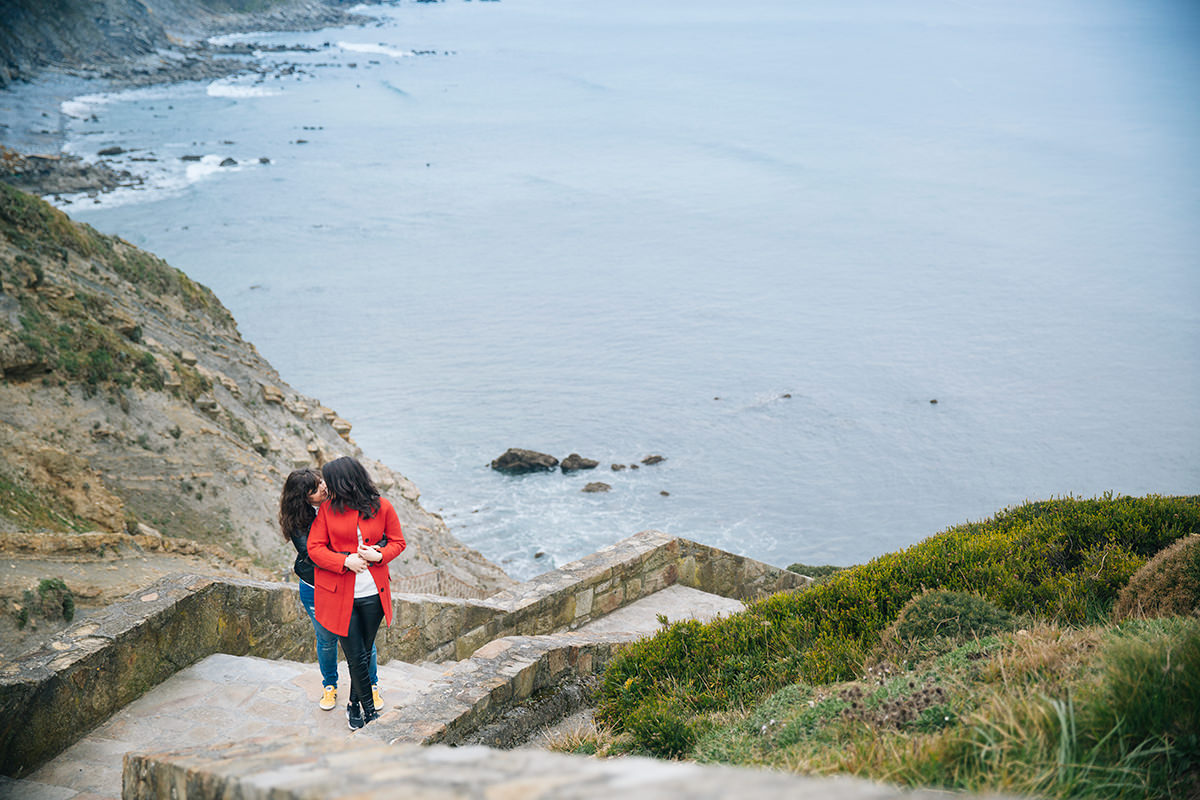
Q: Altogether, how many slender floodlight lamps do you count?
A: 0